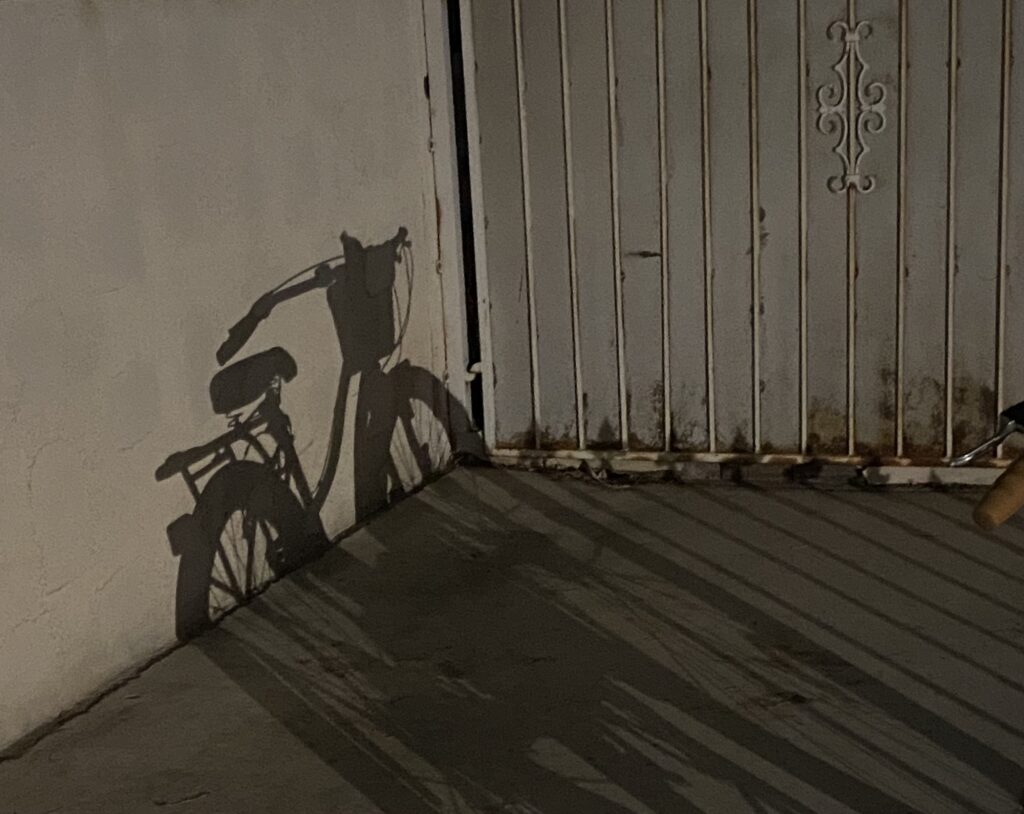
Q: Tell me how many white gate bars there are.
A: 11